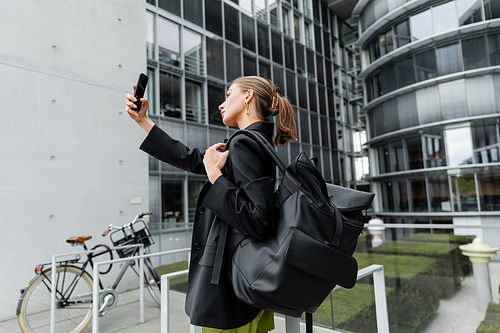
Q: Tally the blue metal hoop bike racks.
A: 0